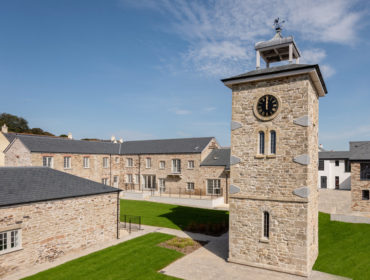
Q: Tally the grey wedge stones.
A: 6